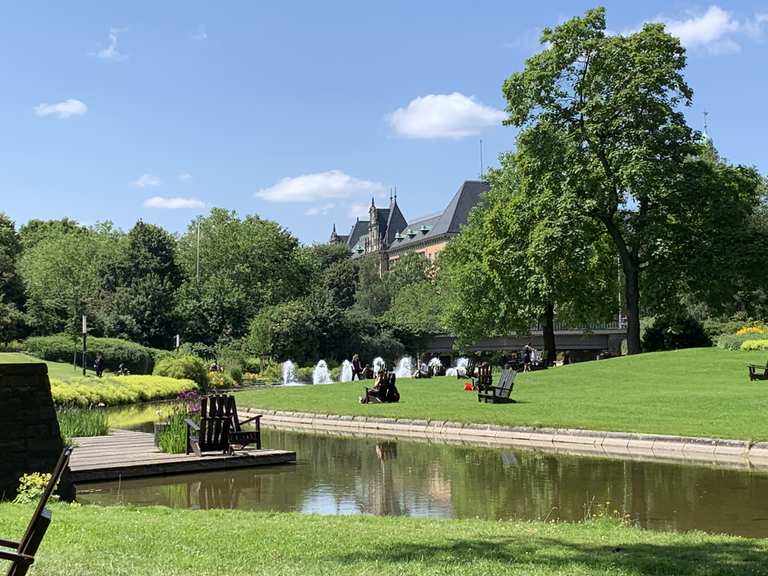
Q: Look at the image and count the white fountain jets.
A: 7